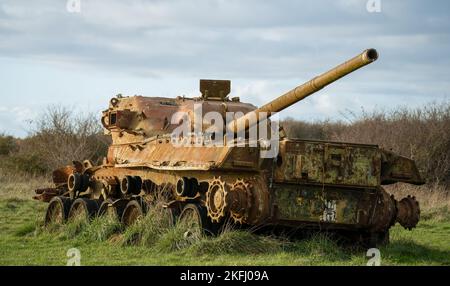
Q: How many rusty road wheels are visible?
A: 6